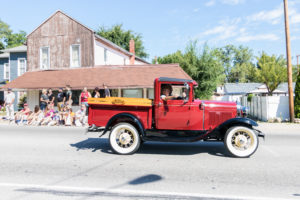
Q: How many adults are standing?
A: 8